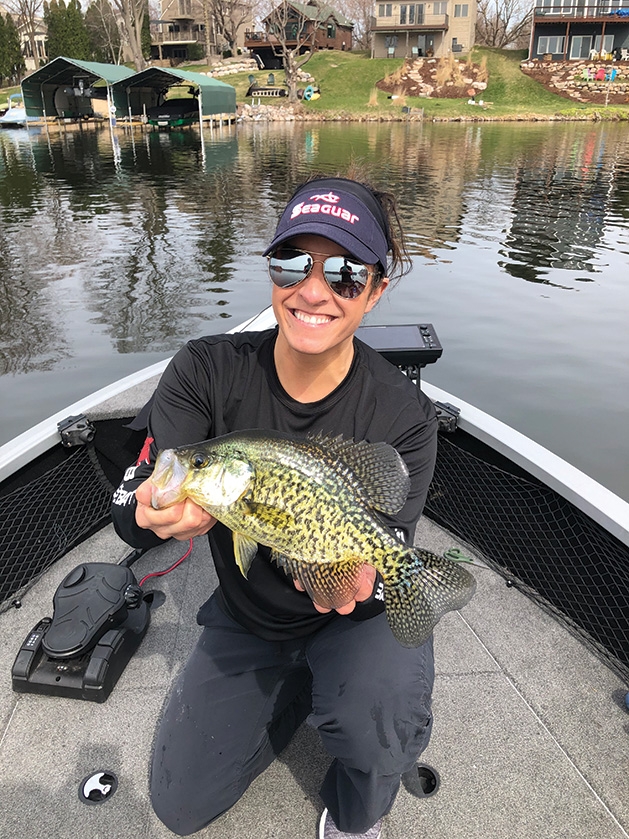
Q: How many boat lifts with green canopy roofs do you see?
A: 2